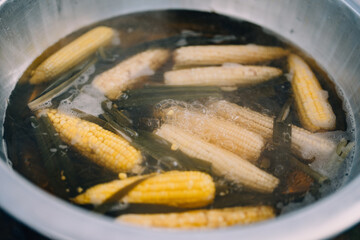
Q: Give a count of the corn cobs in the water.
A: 11